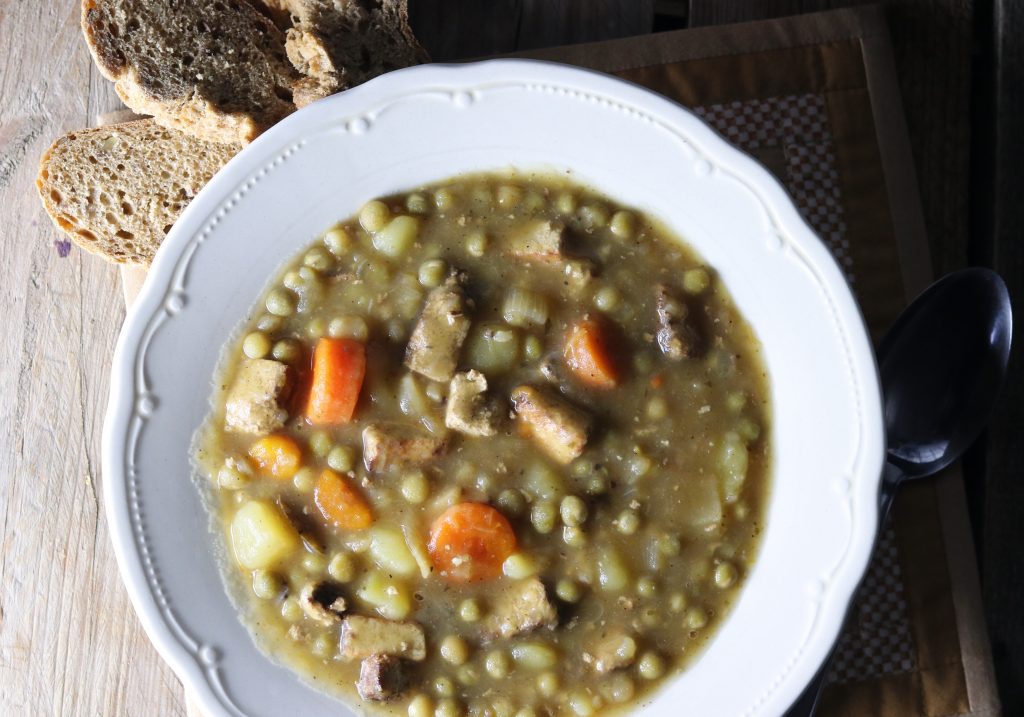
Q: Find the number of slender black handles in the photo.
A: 1